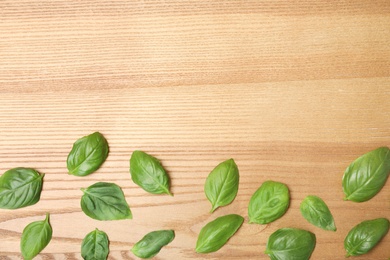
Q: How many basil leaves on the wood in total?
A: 14